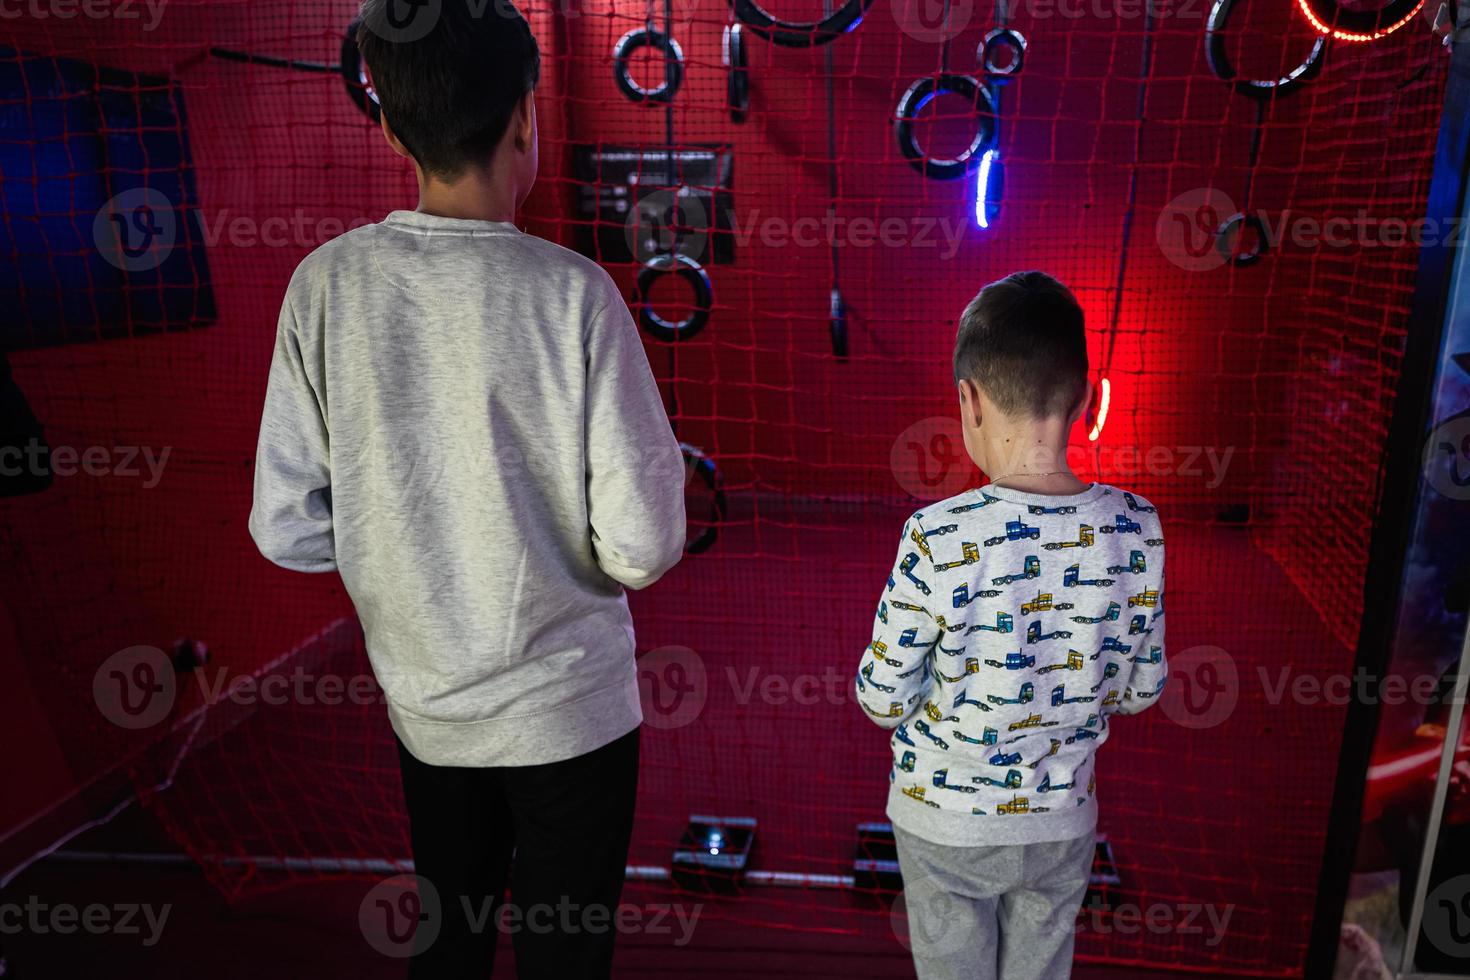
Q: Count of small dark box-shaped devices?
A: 3